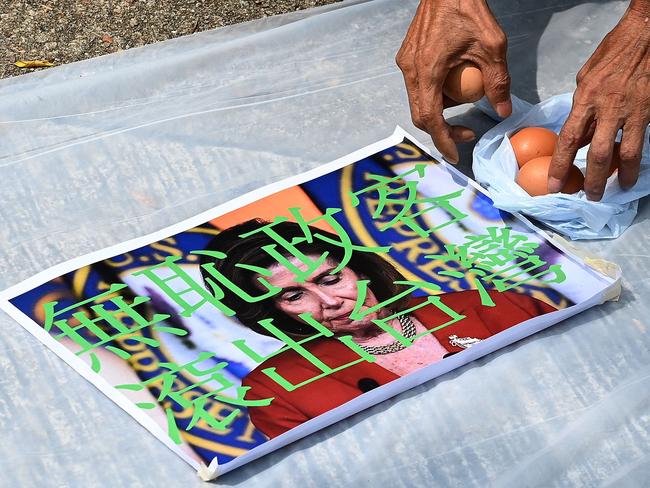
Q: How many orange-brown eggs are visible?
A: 4